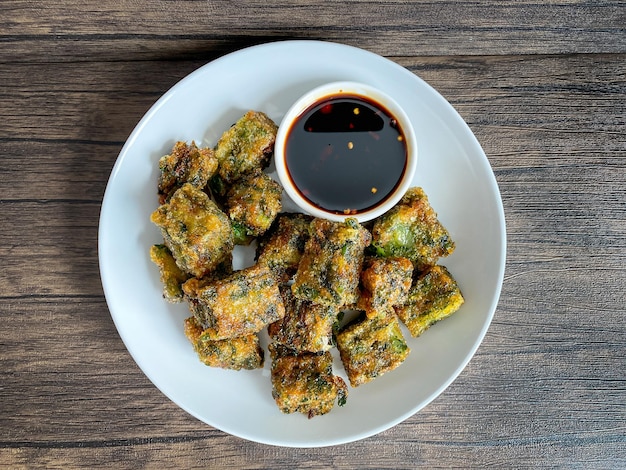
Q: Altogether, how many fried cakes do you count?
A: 15